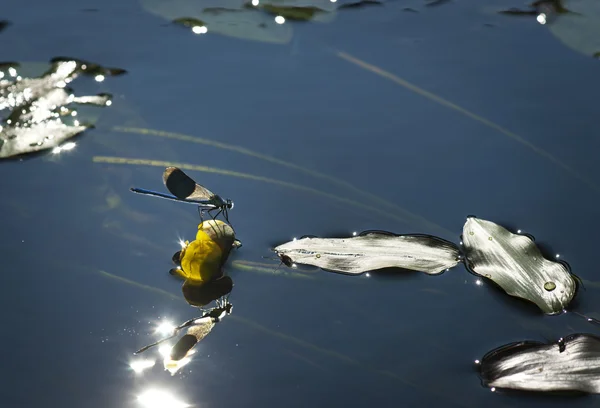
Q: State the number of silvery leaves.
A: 3